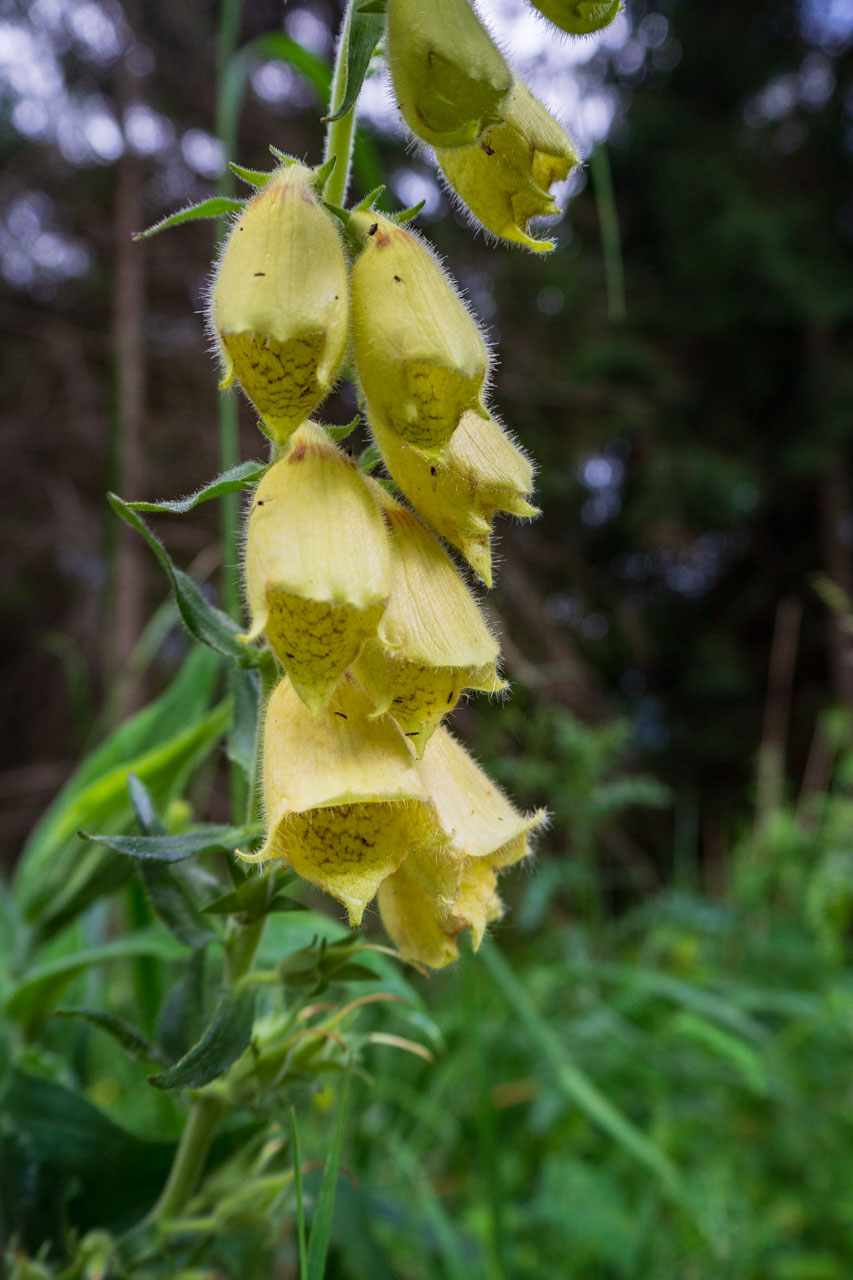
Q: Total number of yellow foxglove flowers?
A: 11